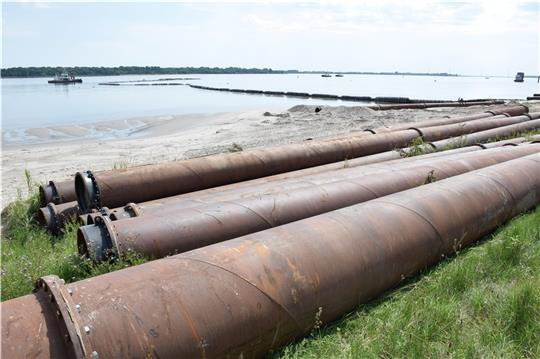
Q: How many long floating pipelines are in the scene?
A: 1